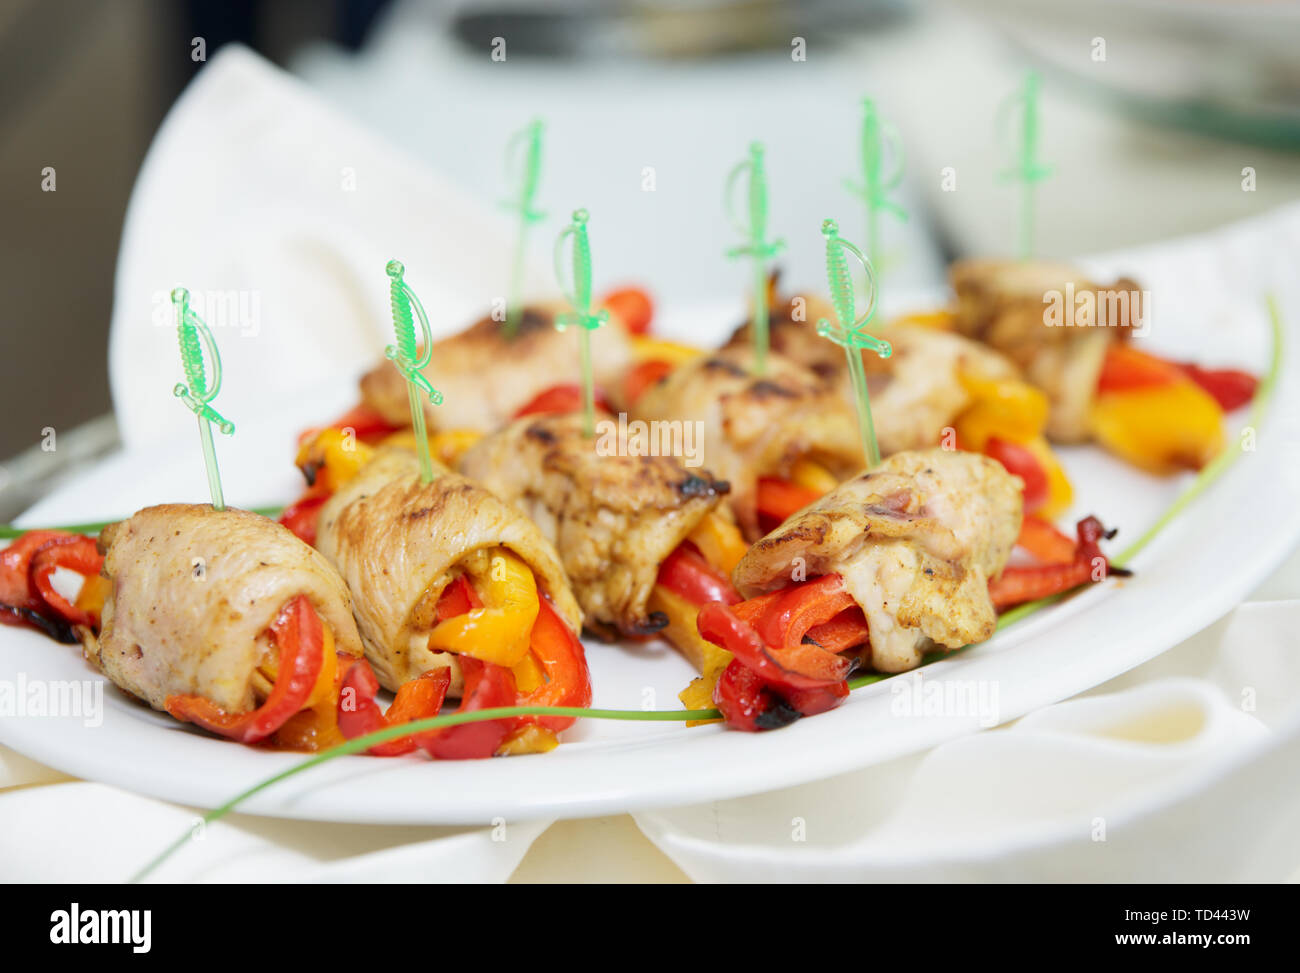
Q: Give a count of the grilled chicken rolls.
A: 8